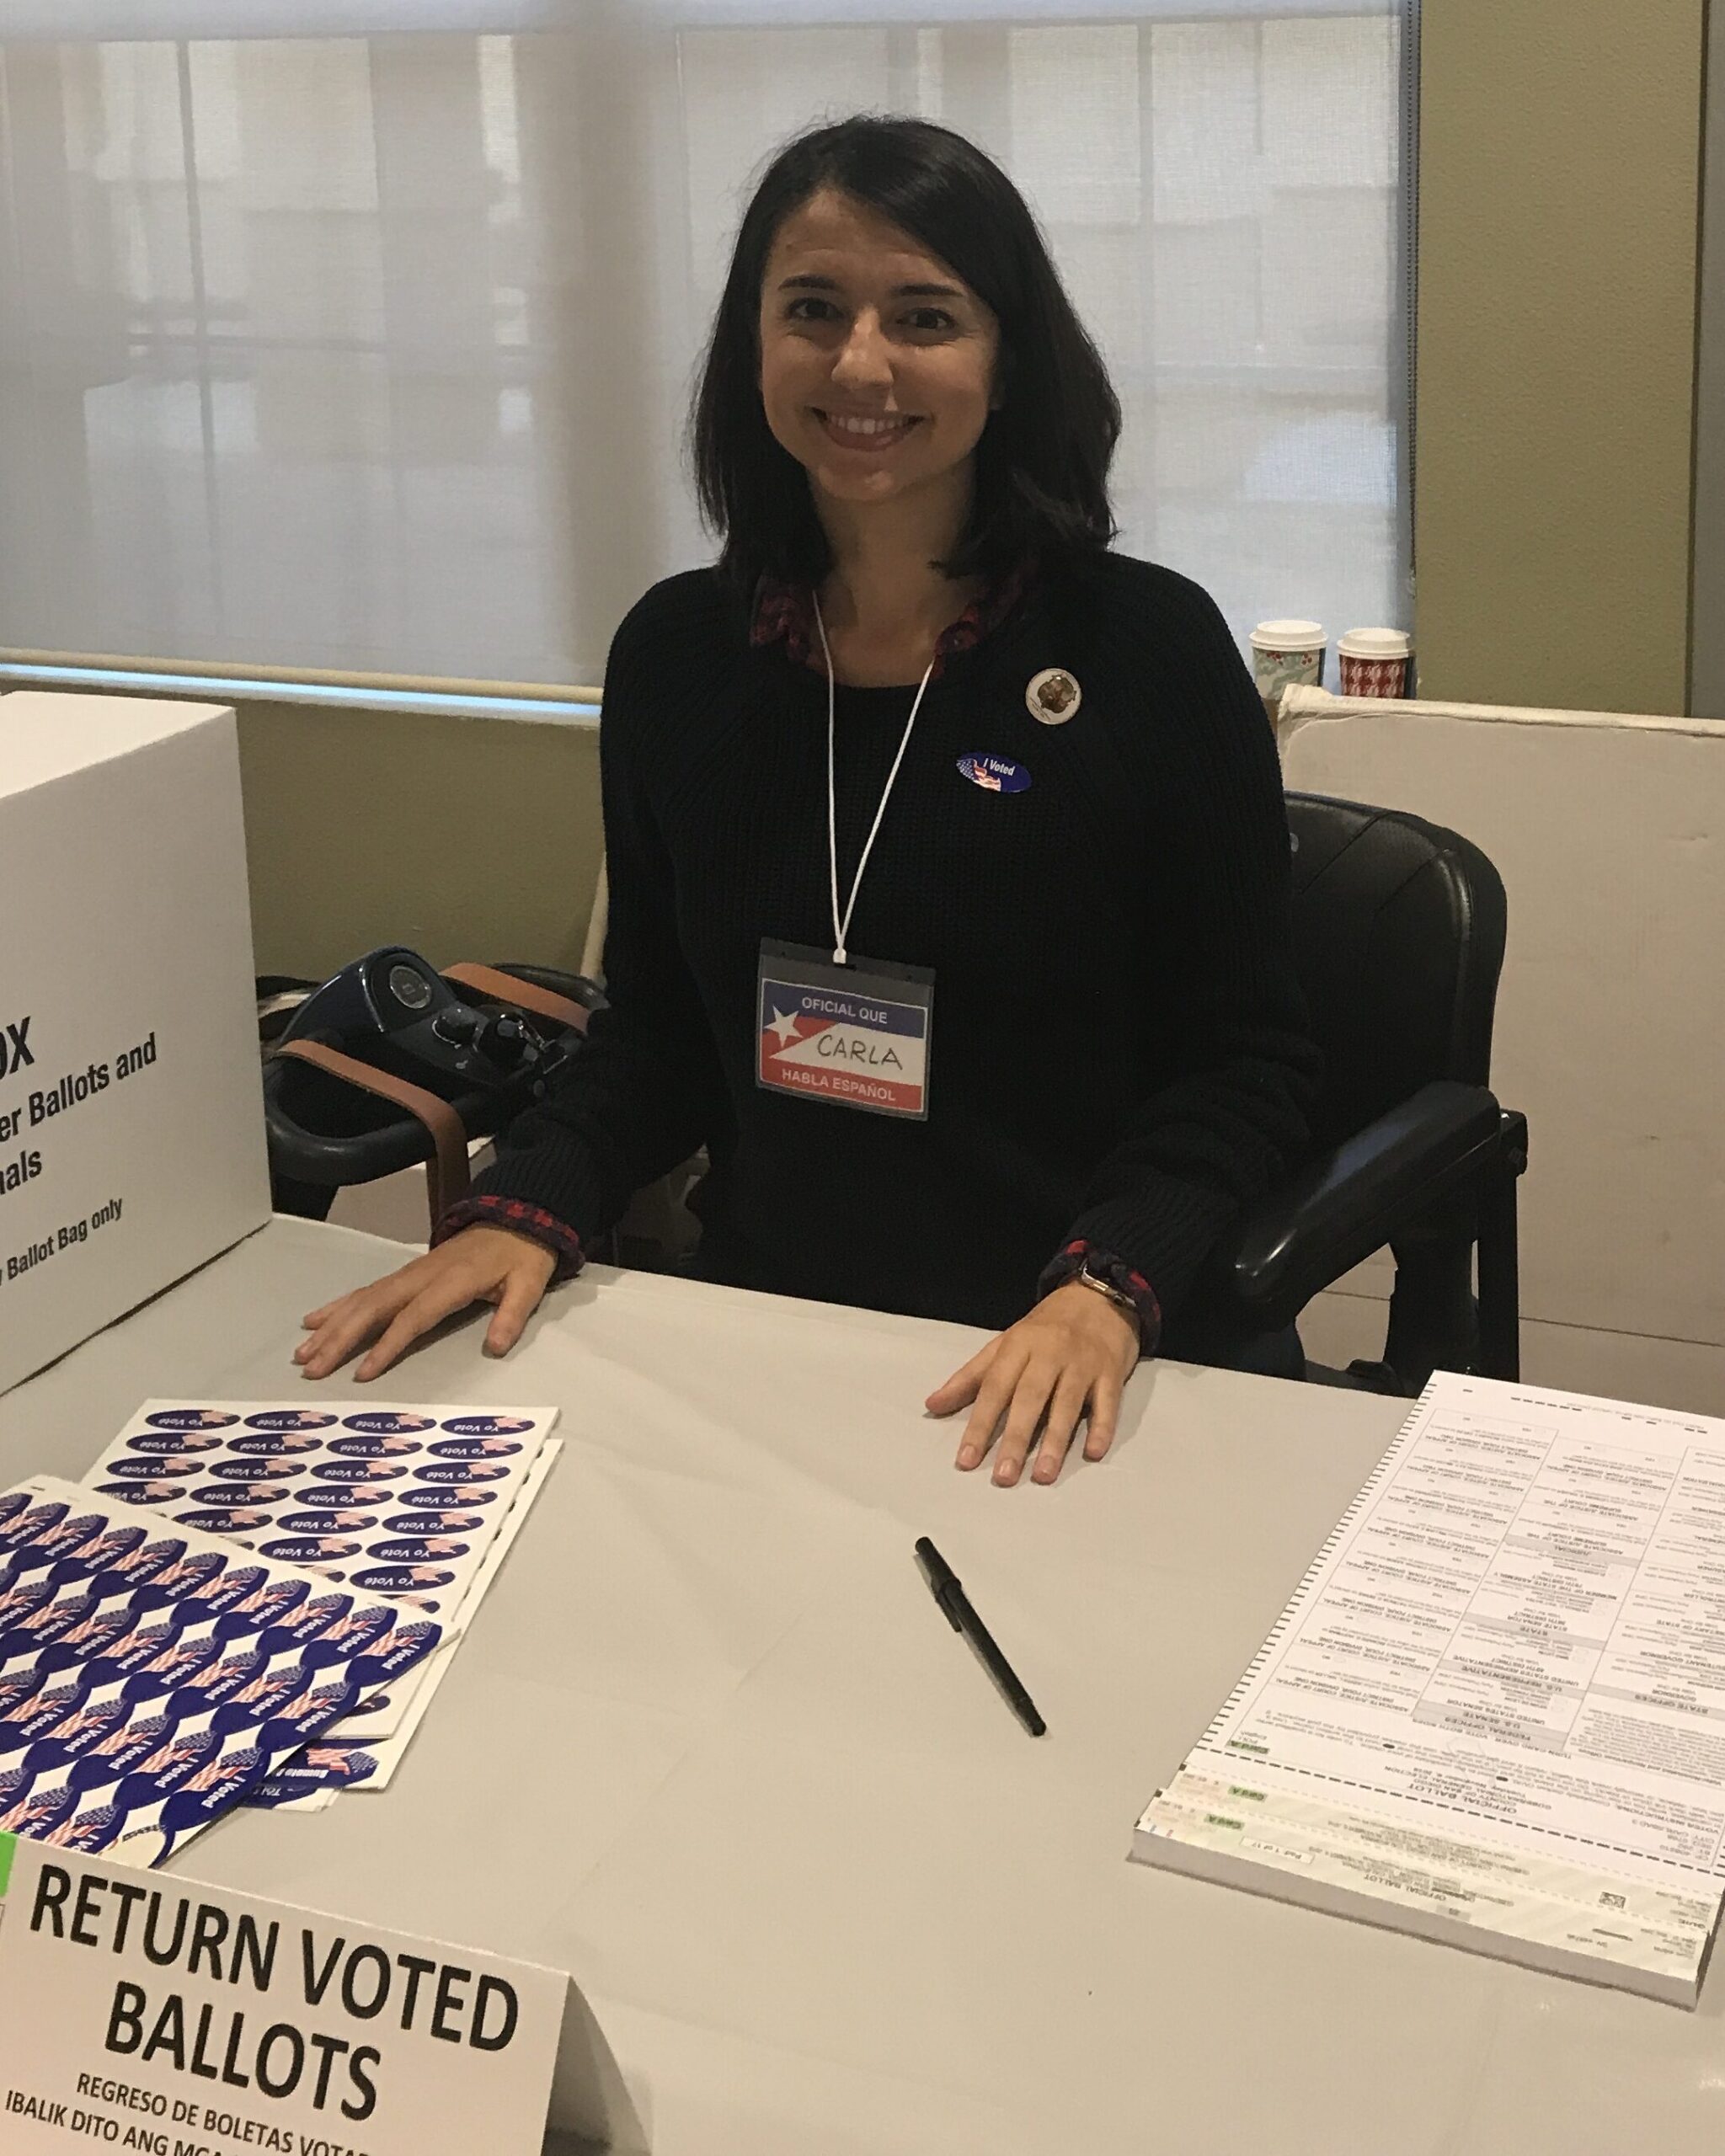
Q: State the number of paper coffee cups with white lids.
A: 2